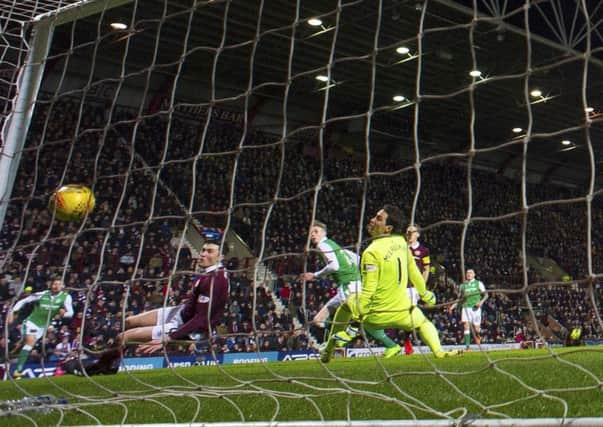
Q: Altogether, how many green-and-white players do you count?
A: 3